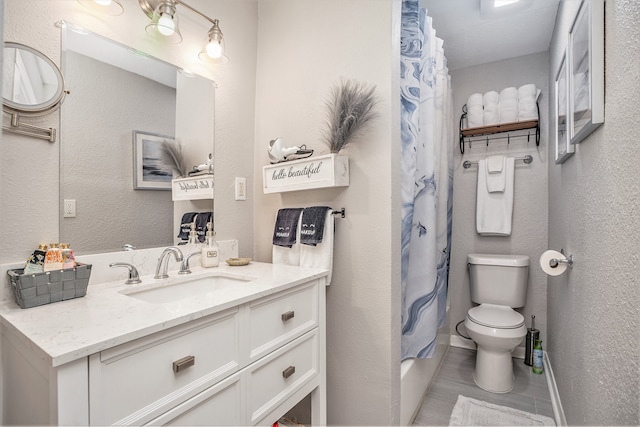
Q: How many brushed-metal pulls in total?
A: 3